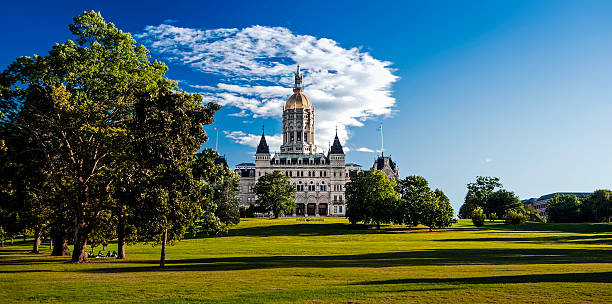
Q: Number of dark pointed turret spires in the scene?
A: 2